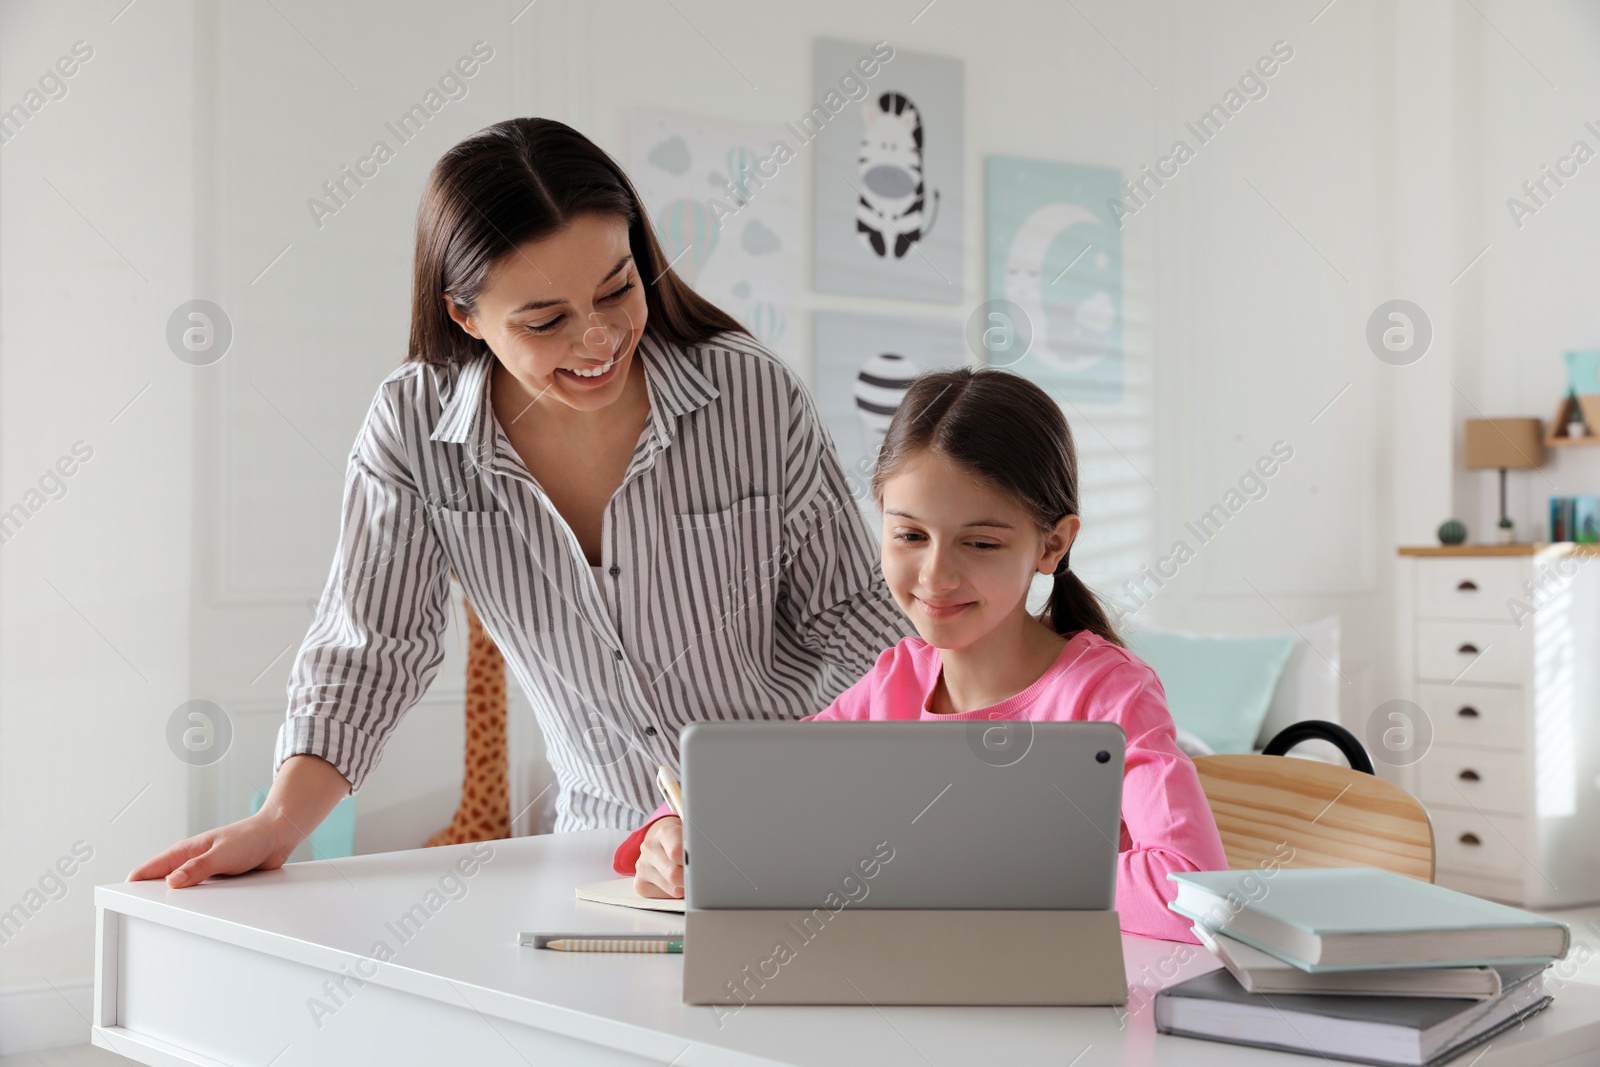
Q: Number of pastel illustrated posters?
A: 4